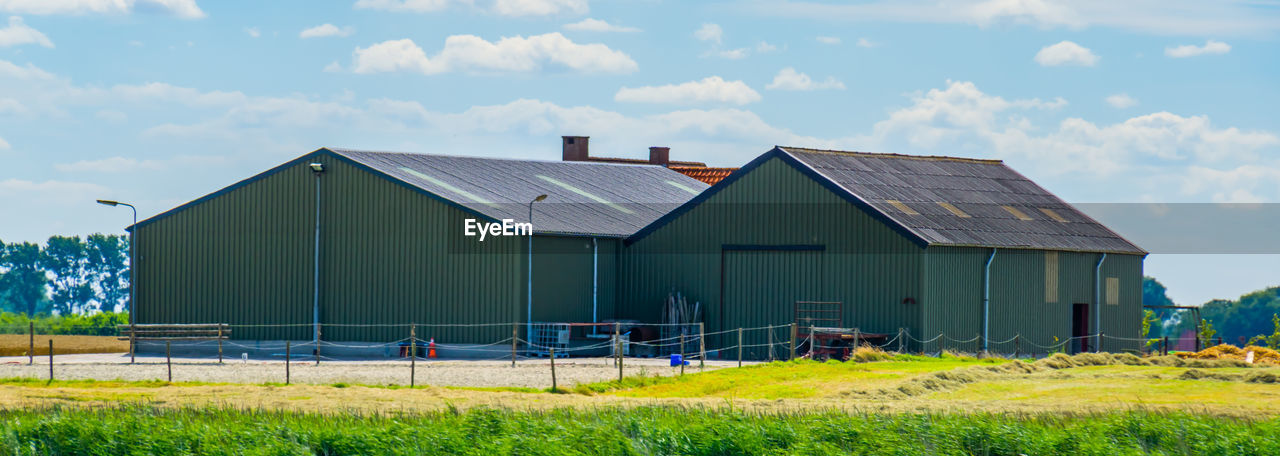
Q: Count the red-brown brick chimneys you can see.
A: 2